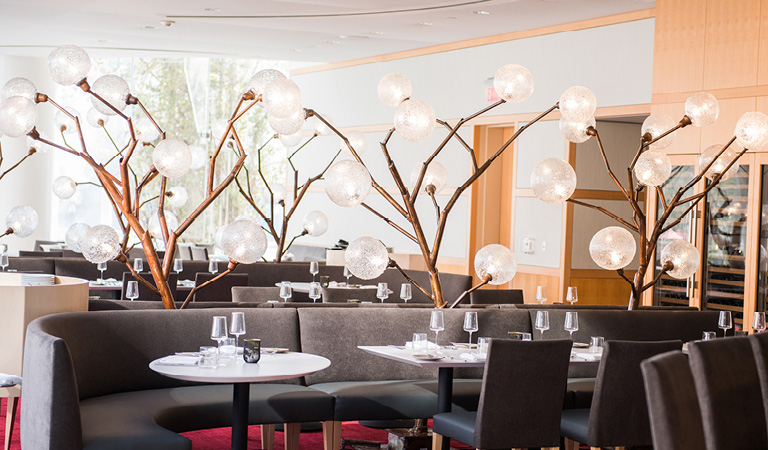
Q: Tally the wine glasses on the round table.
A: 2